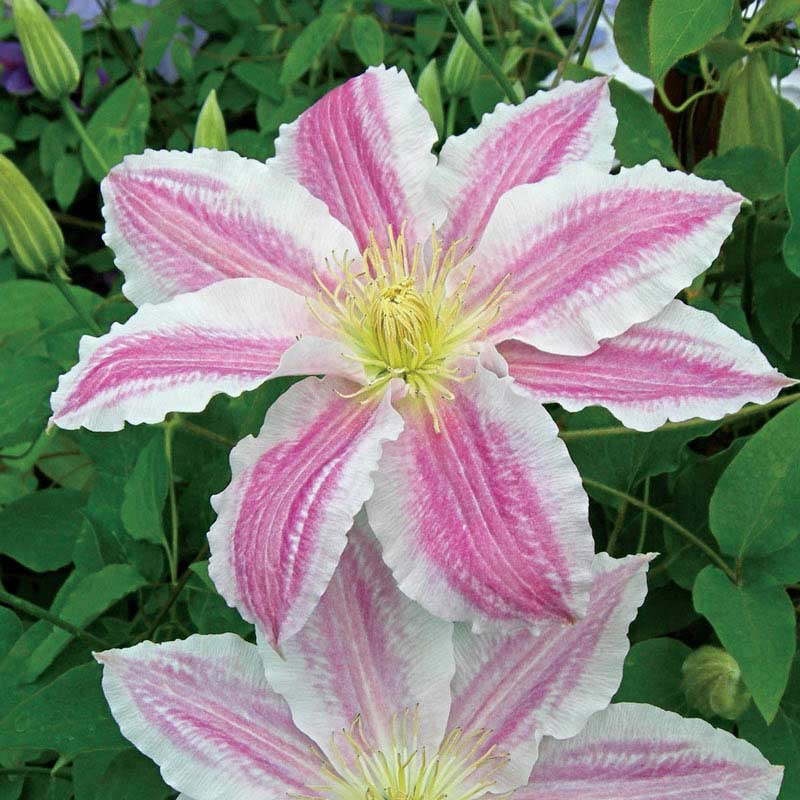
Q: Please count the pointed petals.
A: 12